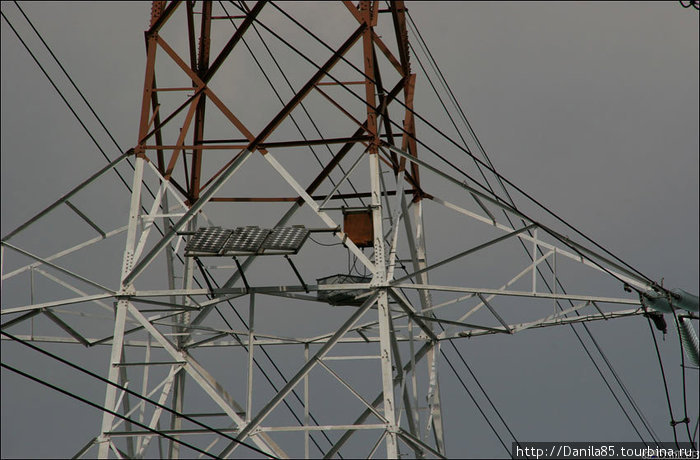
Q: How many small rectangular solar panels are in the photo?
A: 3